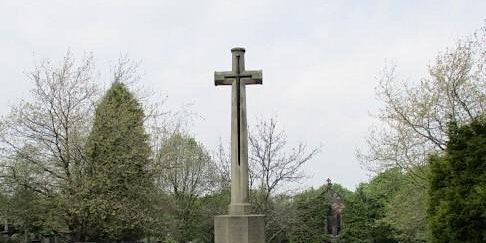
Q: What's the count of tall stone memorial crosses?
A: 1